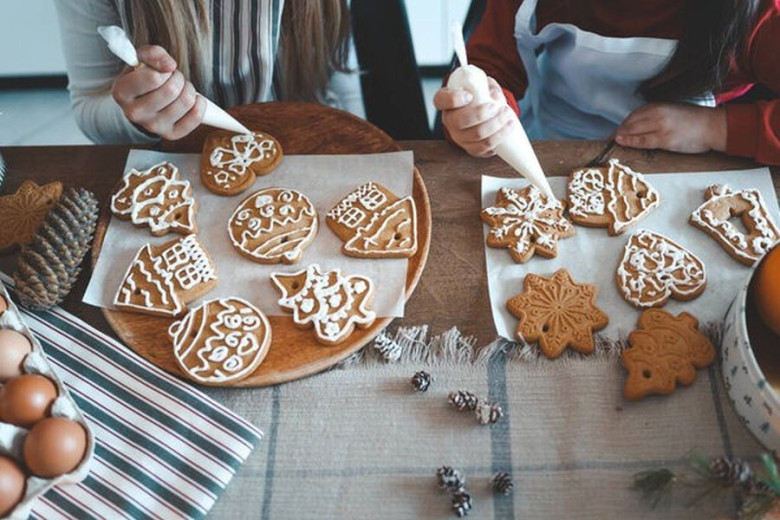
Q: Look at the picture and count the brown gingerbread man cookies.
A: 0